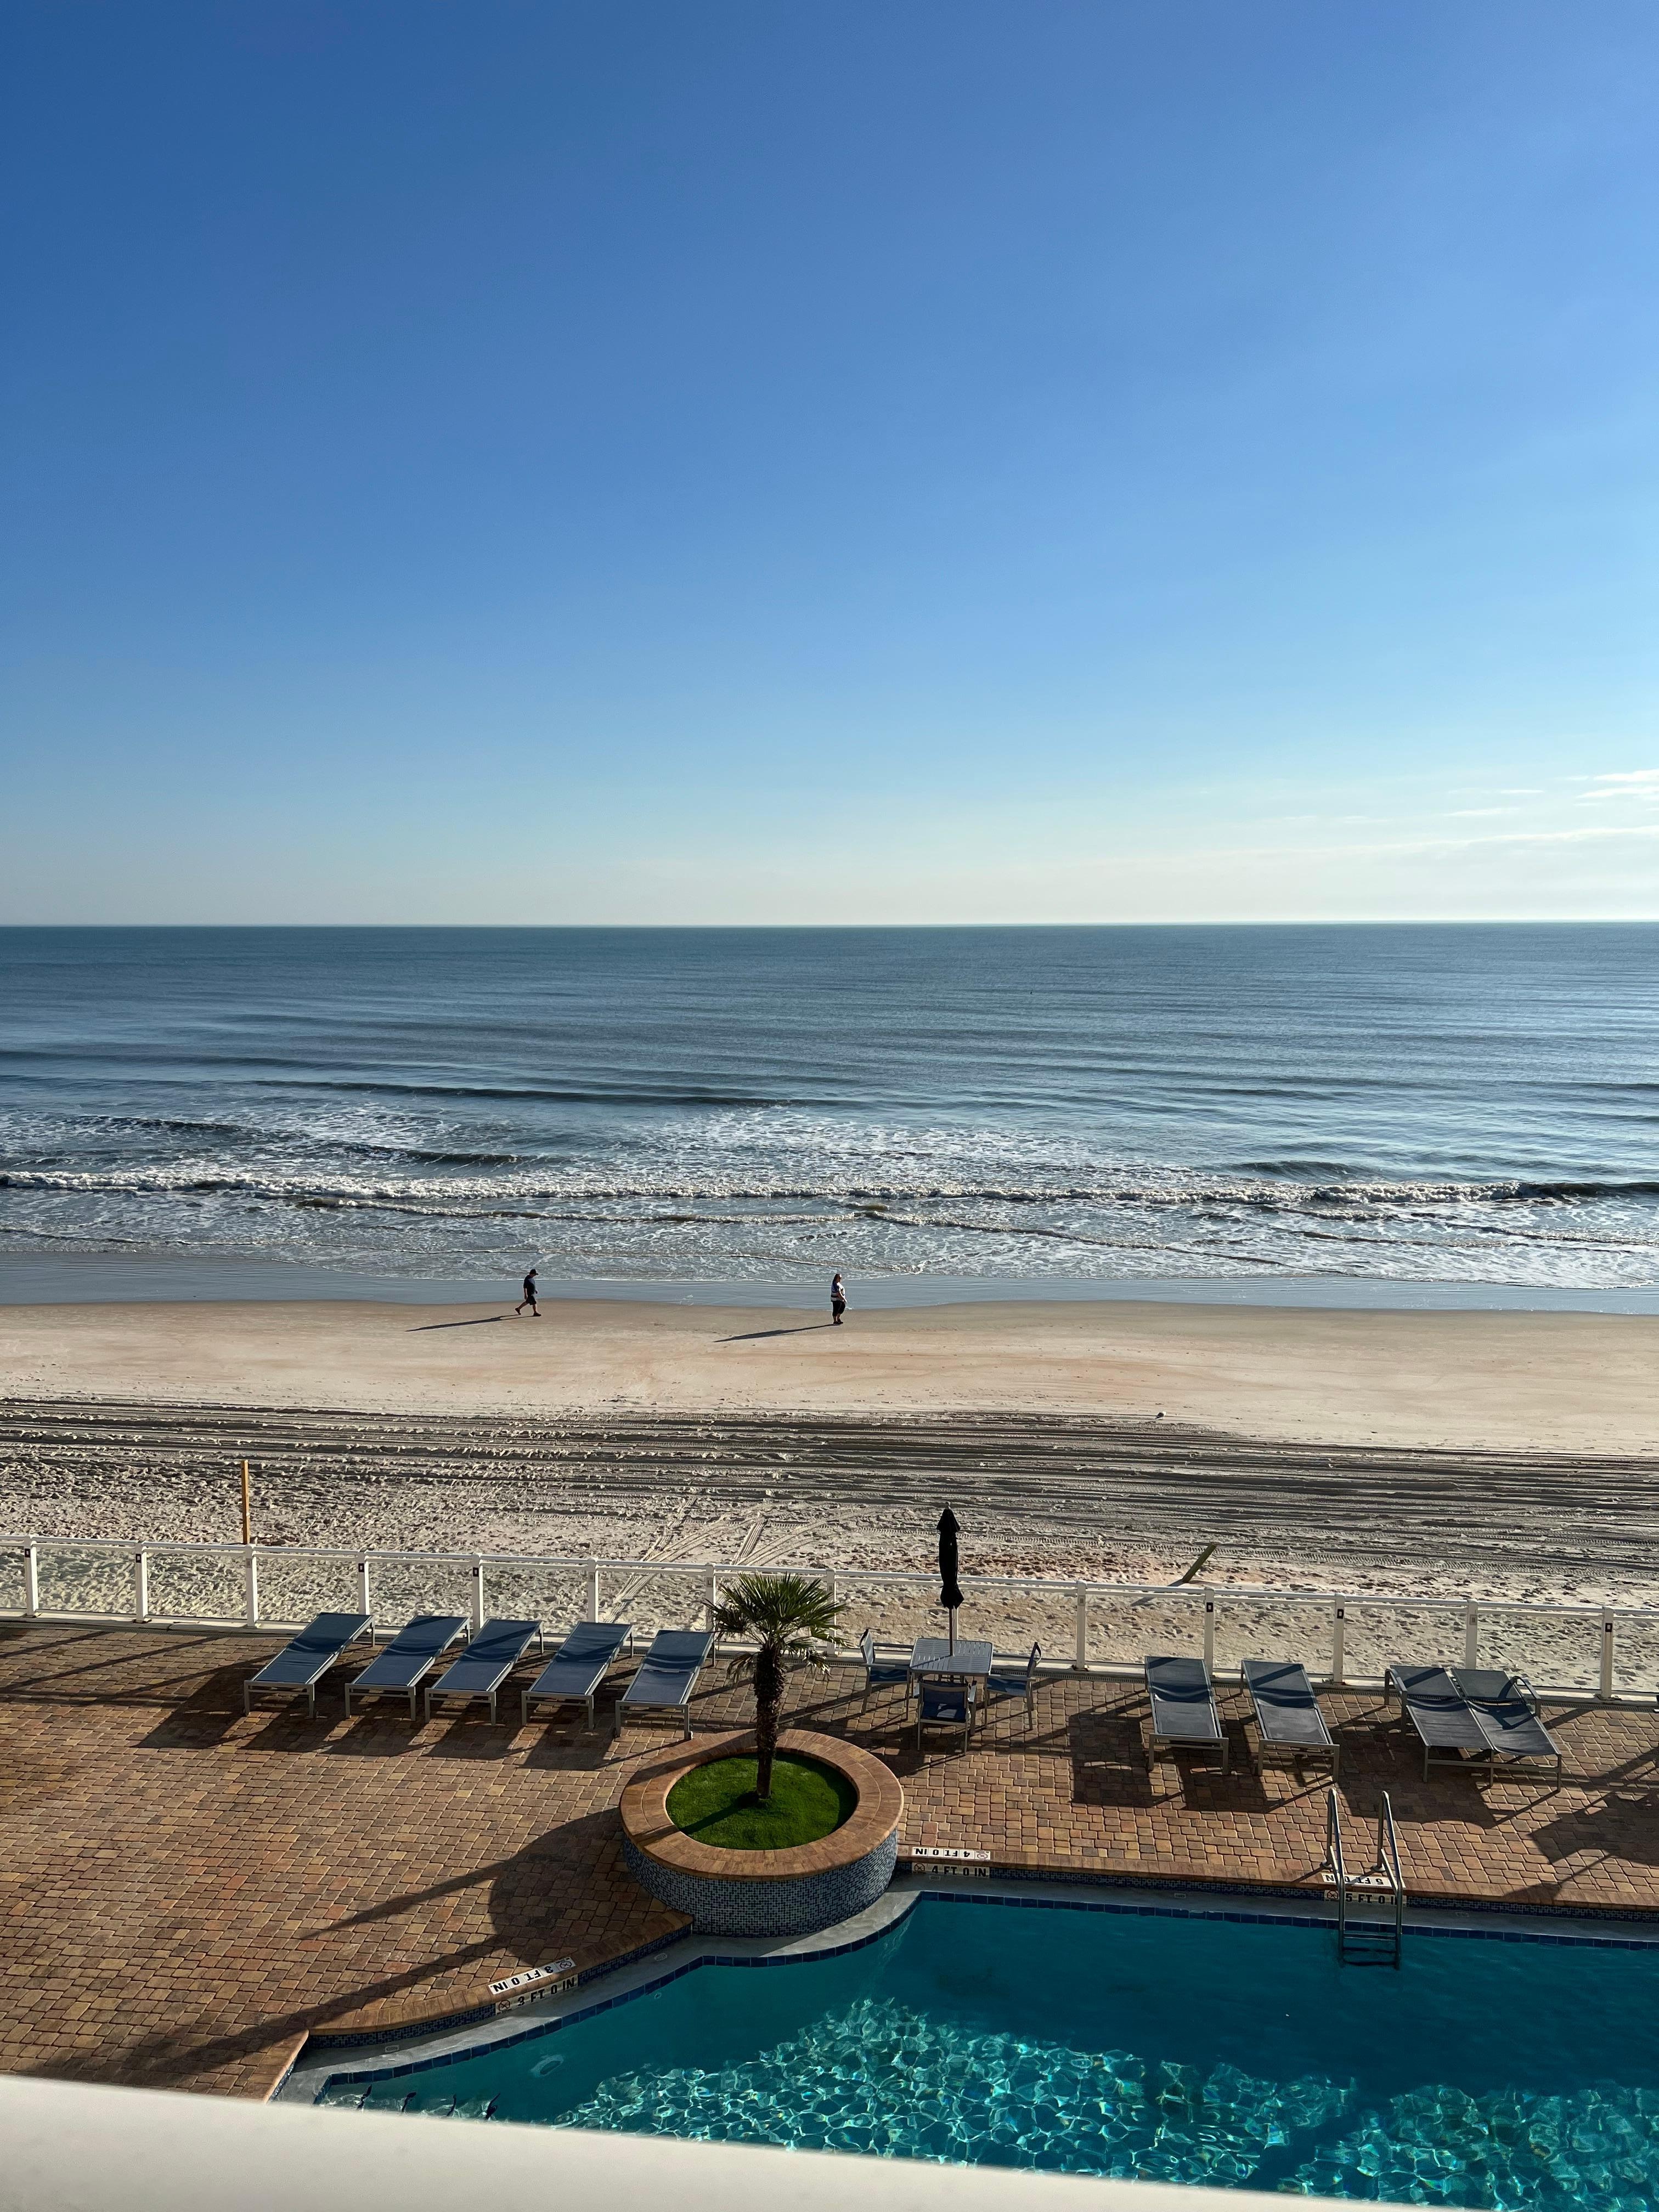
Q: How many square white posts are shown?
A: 14